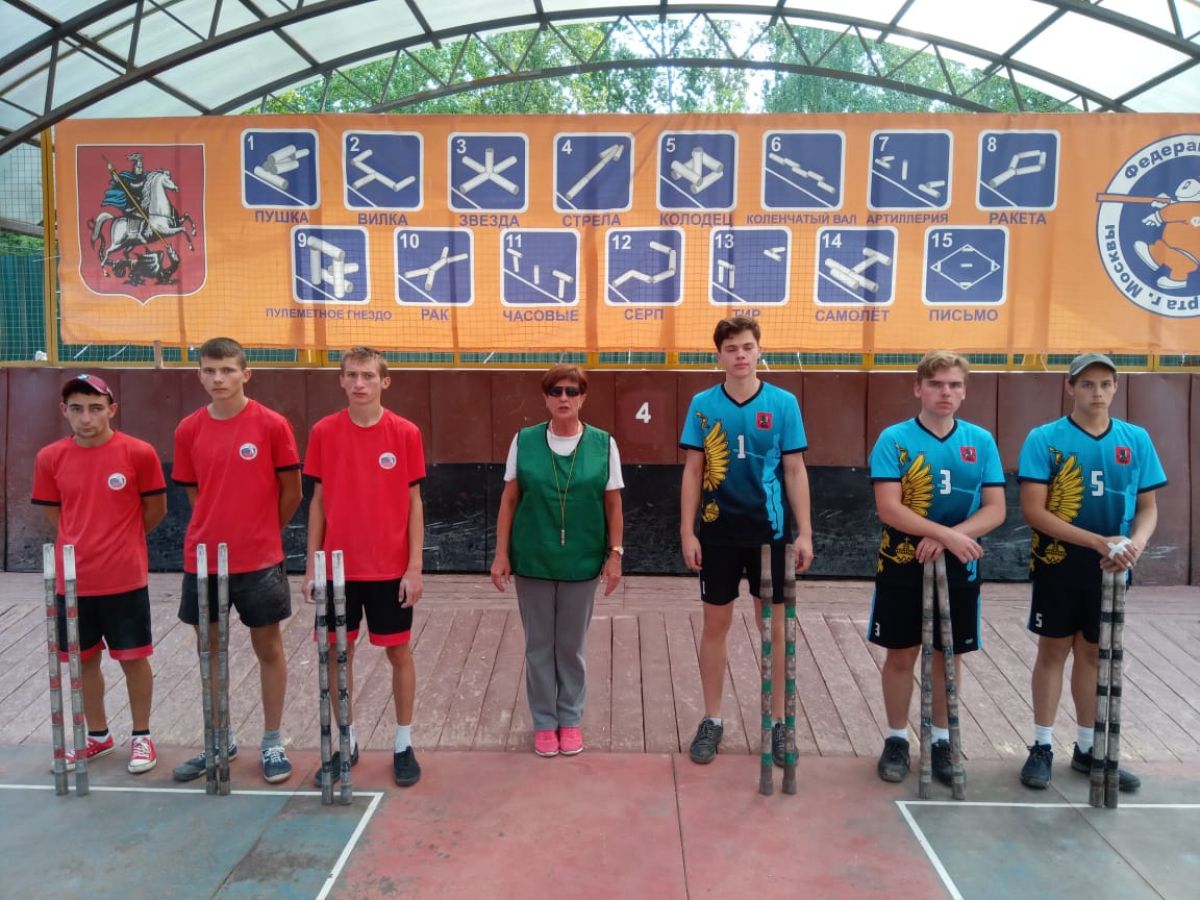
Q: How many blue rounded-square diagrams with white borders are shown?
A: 15